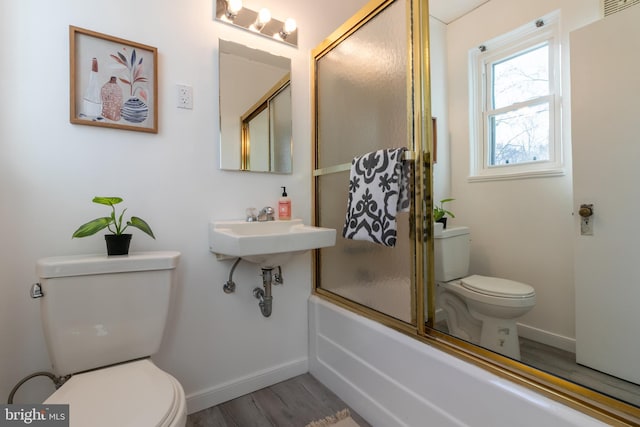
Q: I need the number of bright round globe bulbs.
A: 3